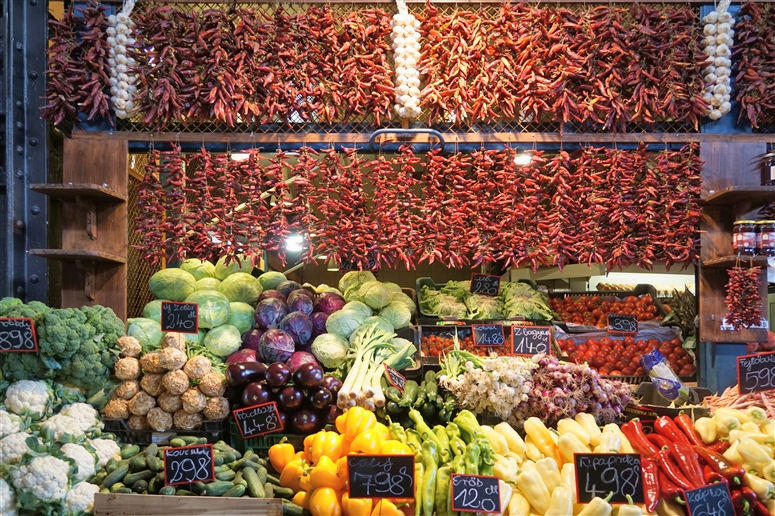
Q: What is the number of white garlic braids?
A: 3